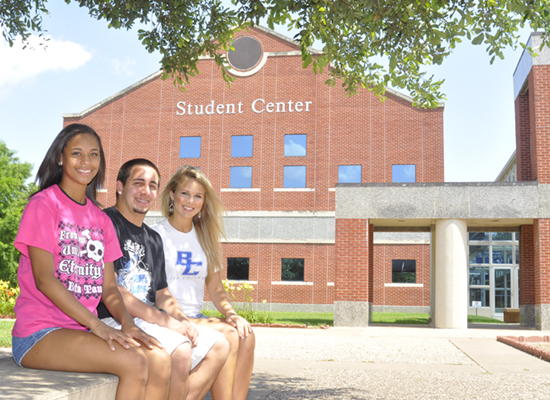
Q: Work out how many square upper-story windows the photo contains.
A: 7